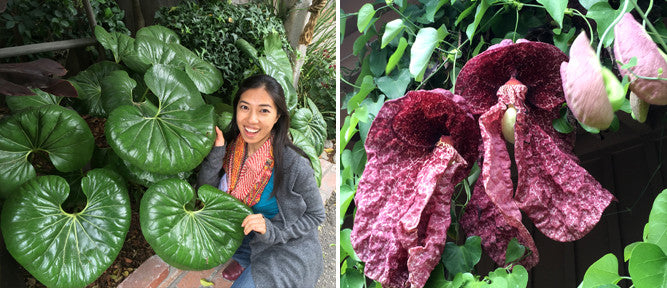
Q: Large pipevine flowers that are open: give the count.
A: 2